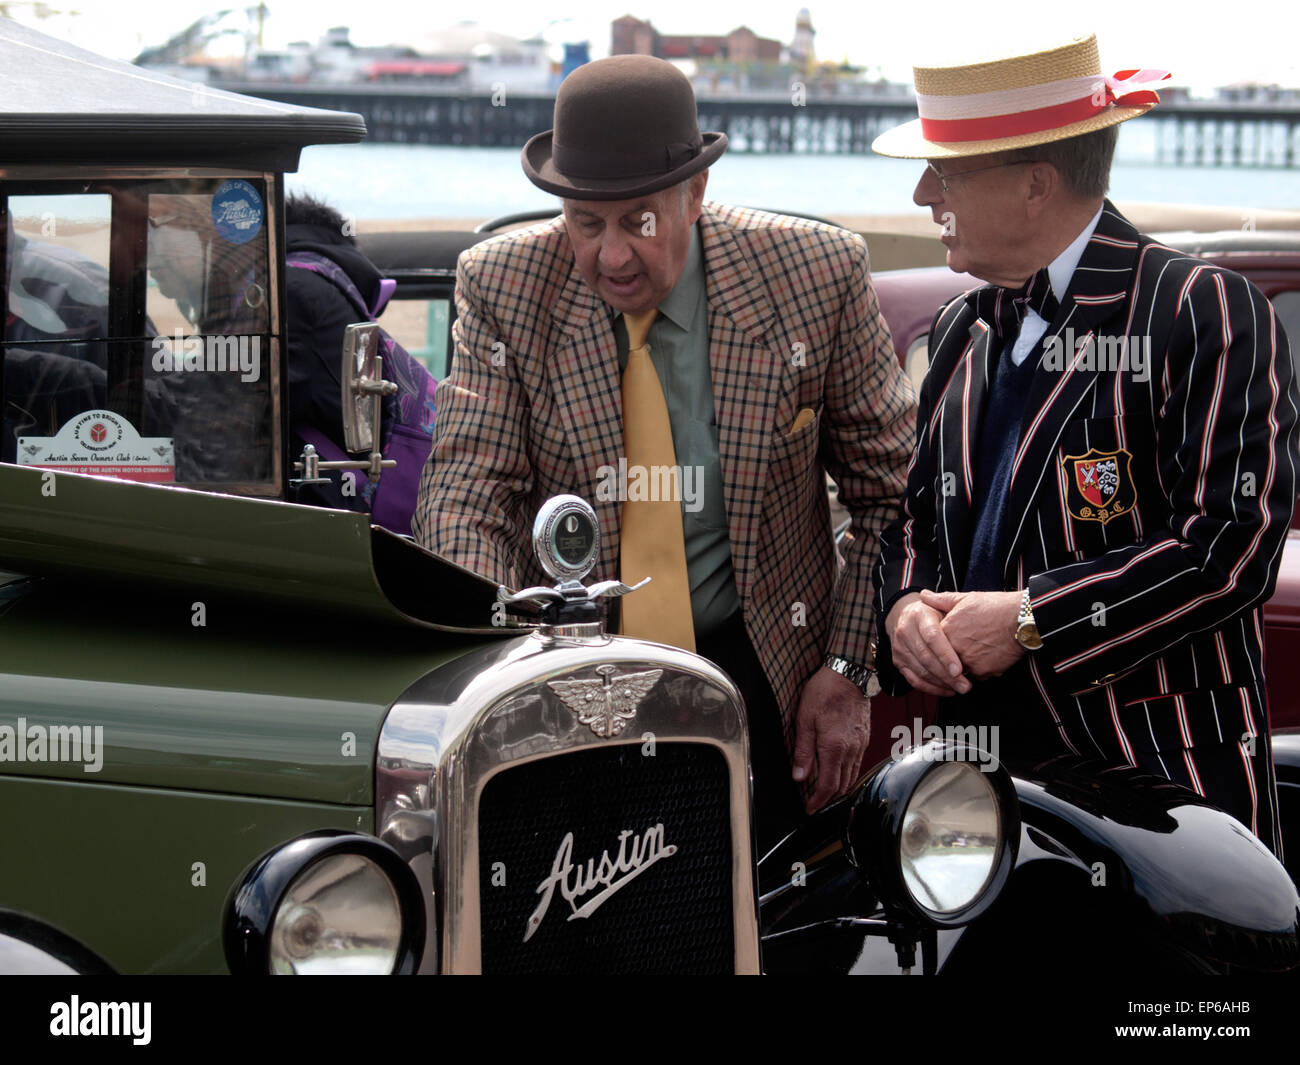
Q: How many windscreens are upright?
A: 1